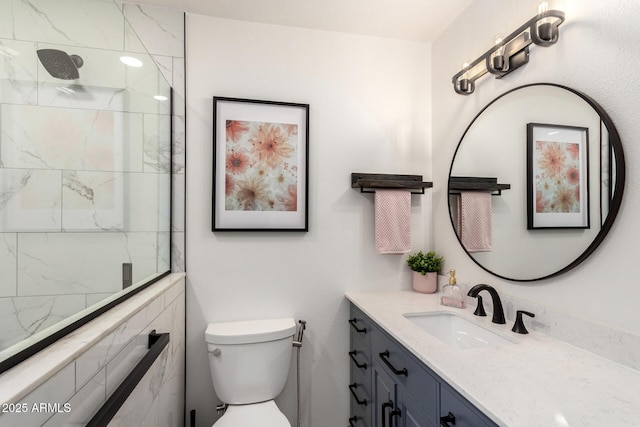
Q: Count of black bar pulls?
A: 8